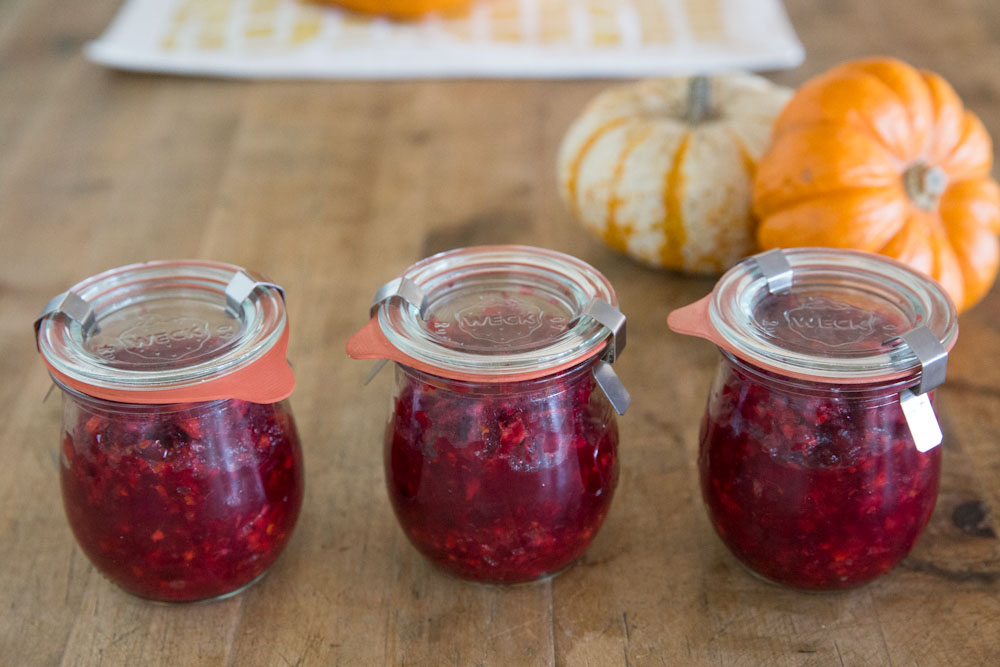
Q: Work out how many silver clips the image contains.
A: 6